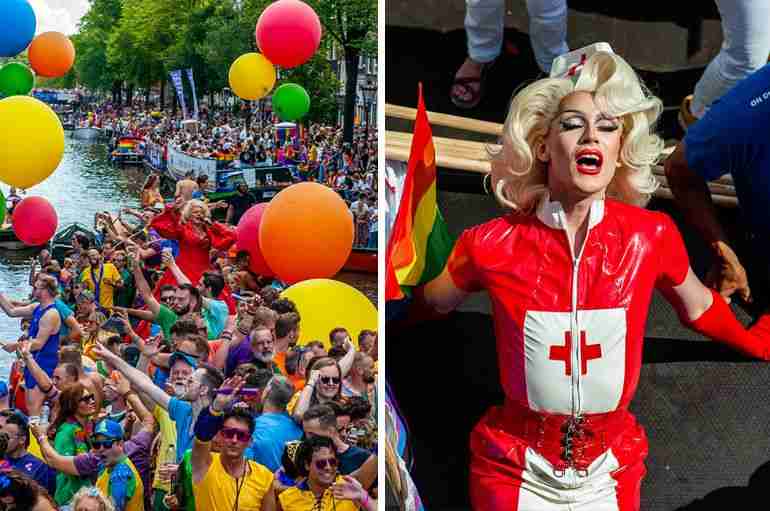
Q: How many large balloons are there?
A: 12